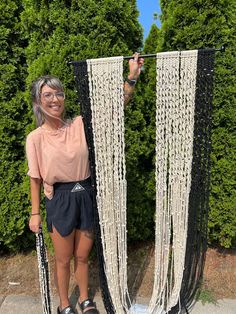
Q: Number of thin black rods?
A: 1